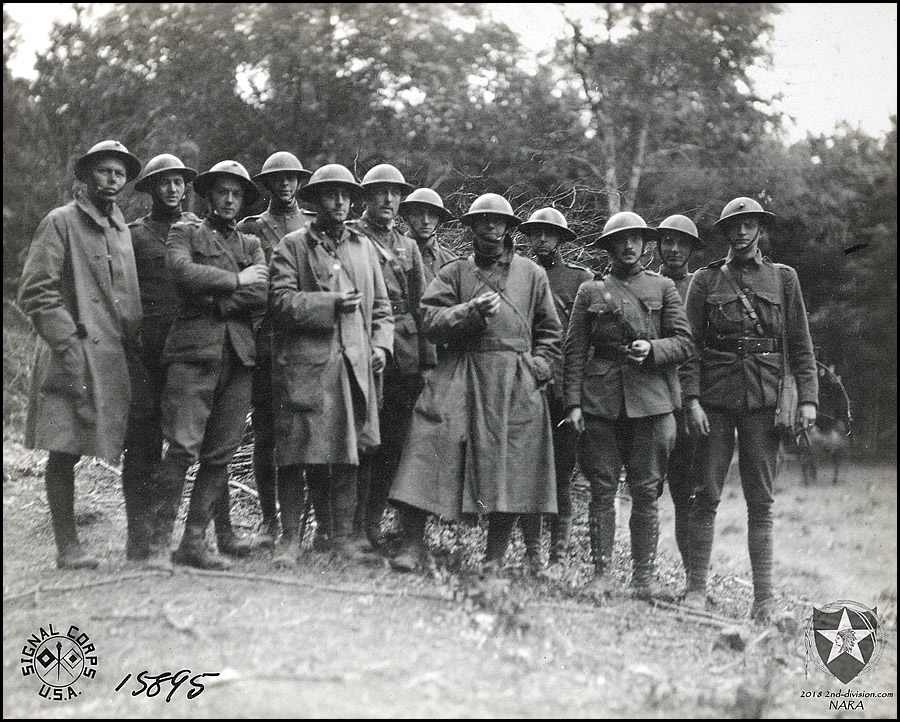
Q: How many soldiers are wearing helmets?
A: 12